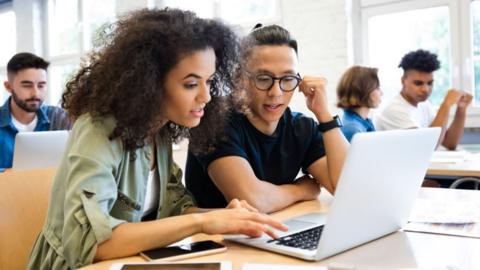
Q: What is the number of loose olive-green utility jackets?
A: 1